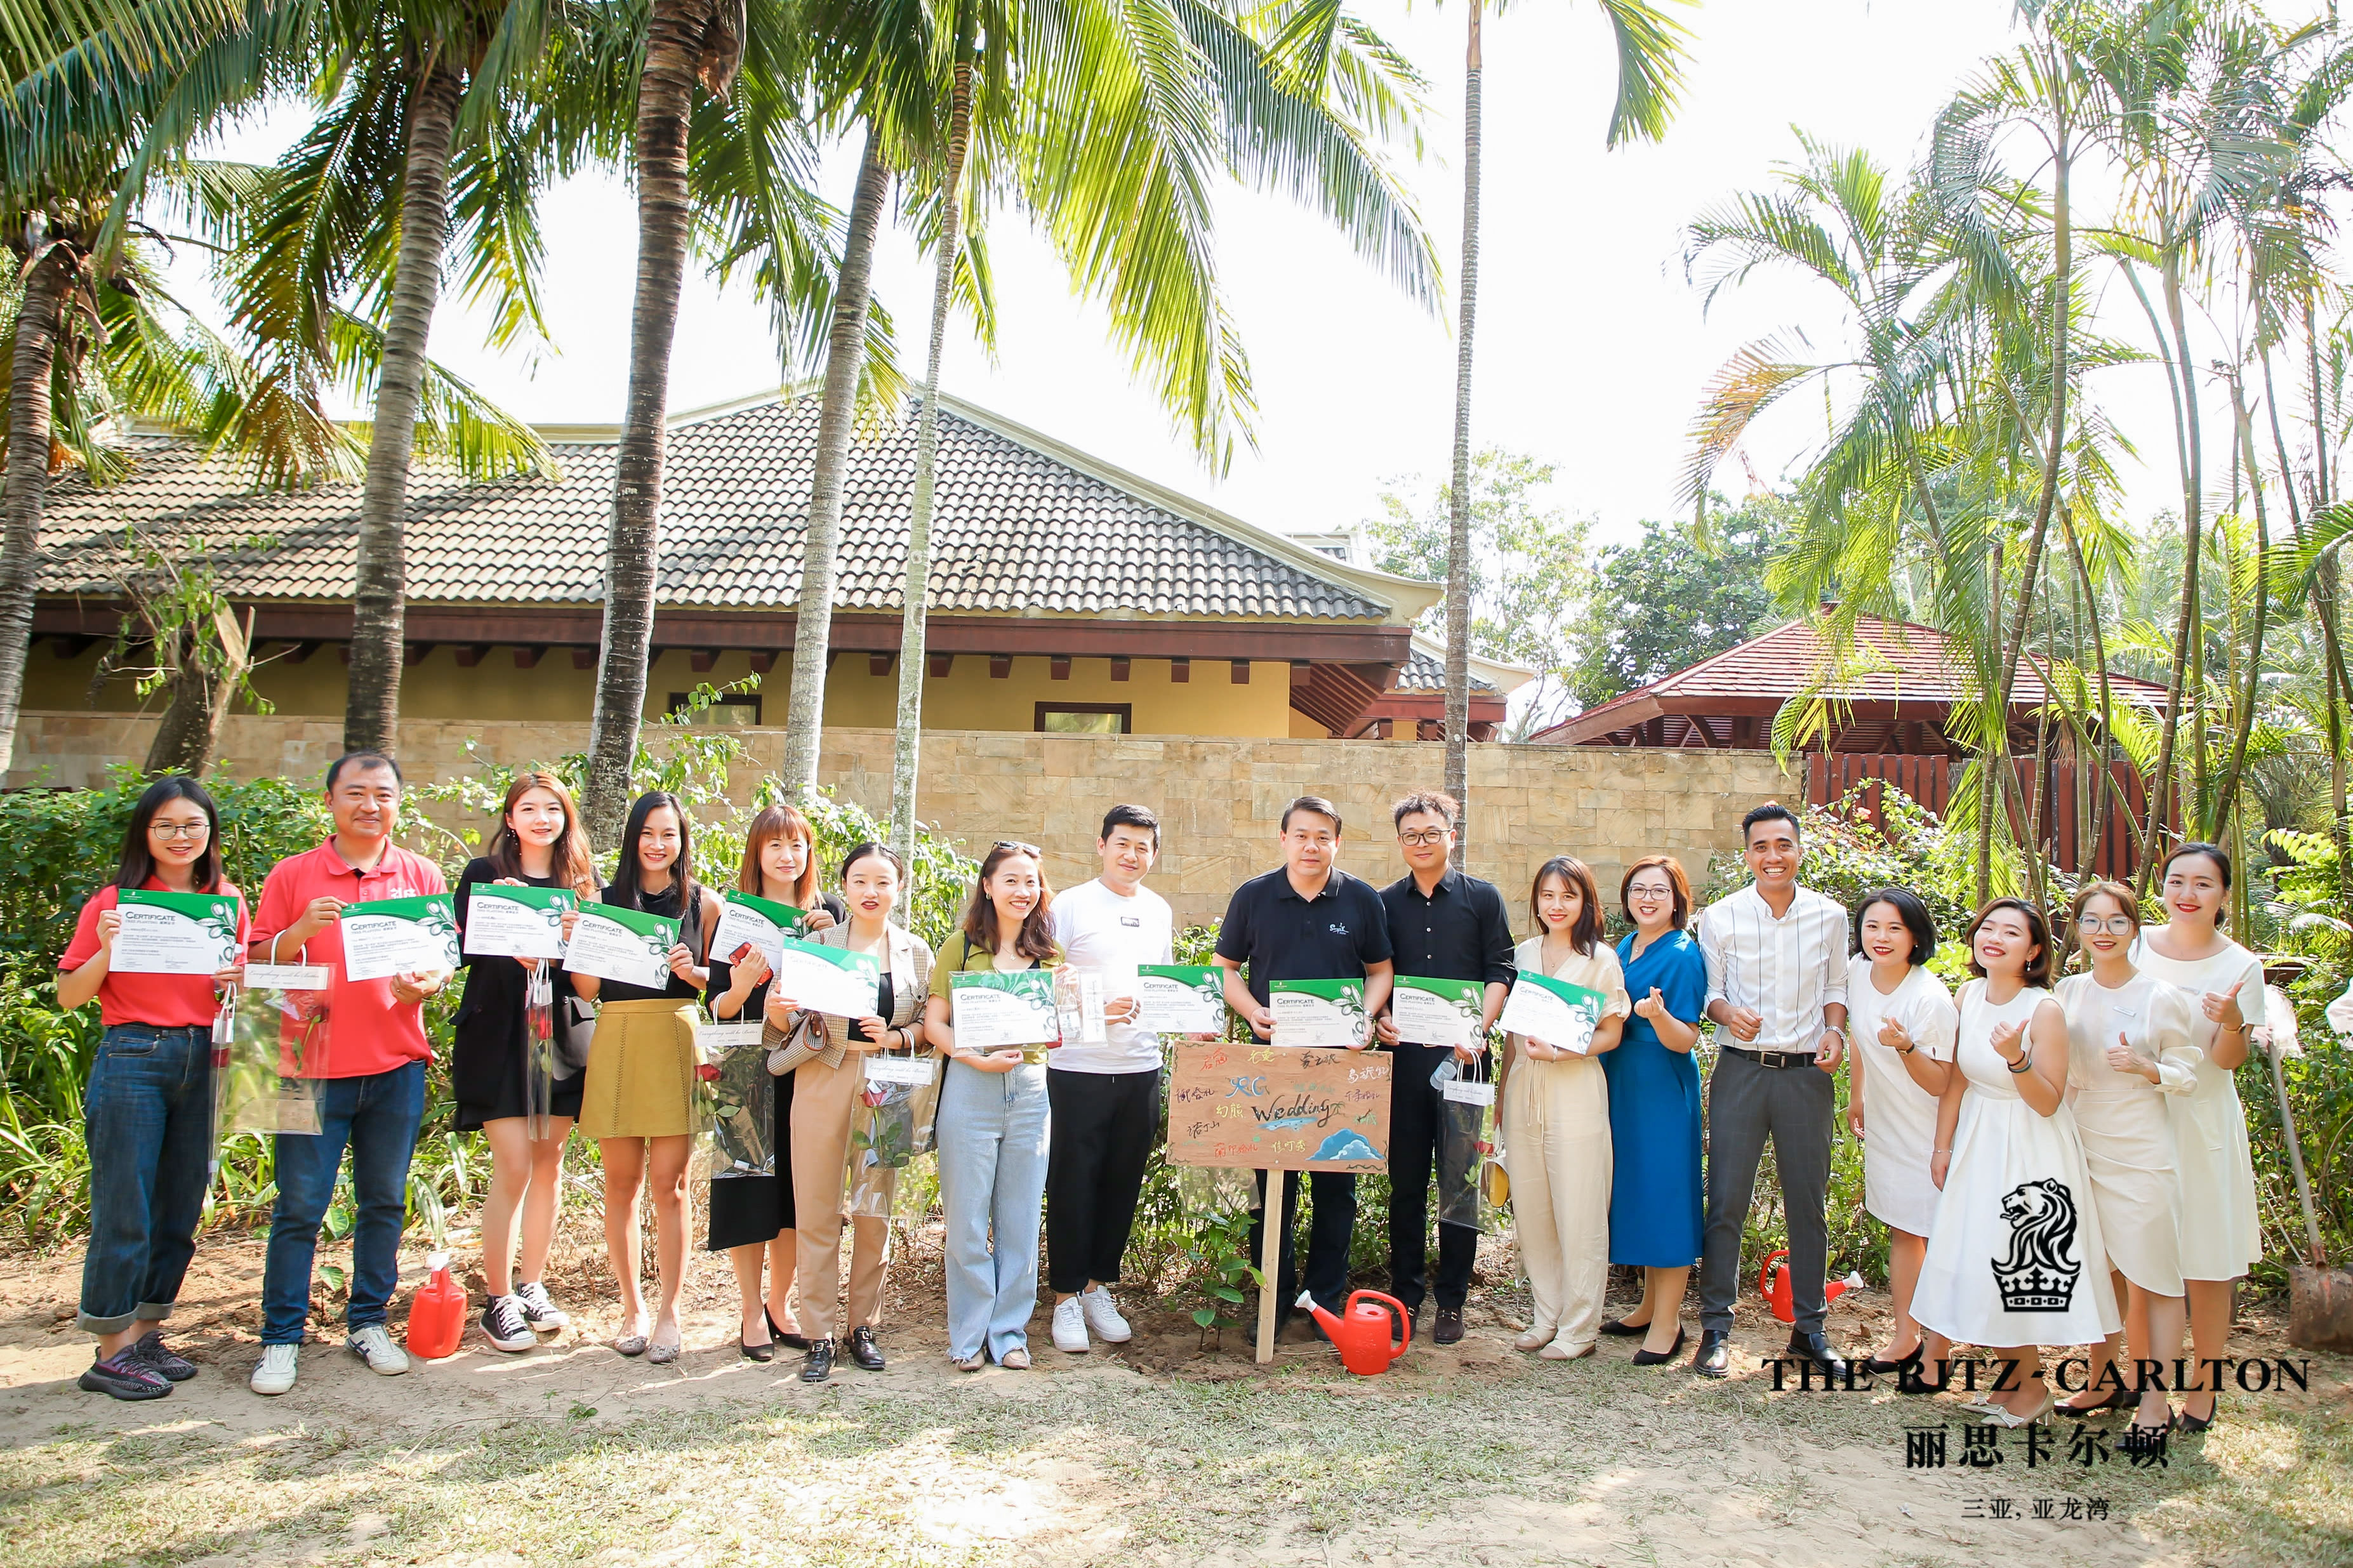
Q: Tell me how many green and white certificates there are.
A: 11